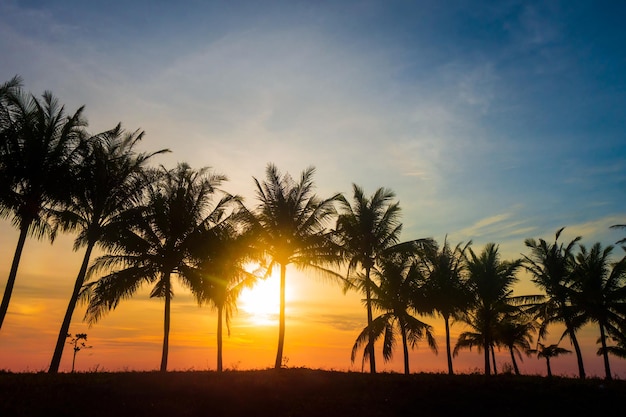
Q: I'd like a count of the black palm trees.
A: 14